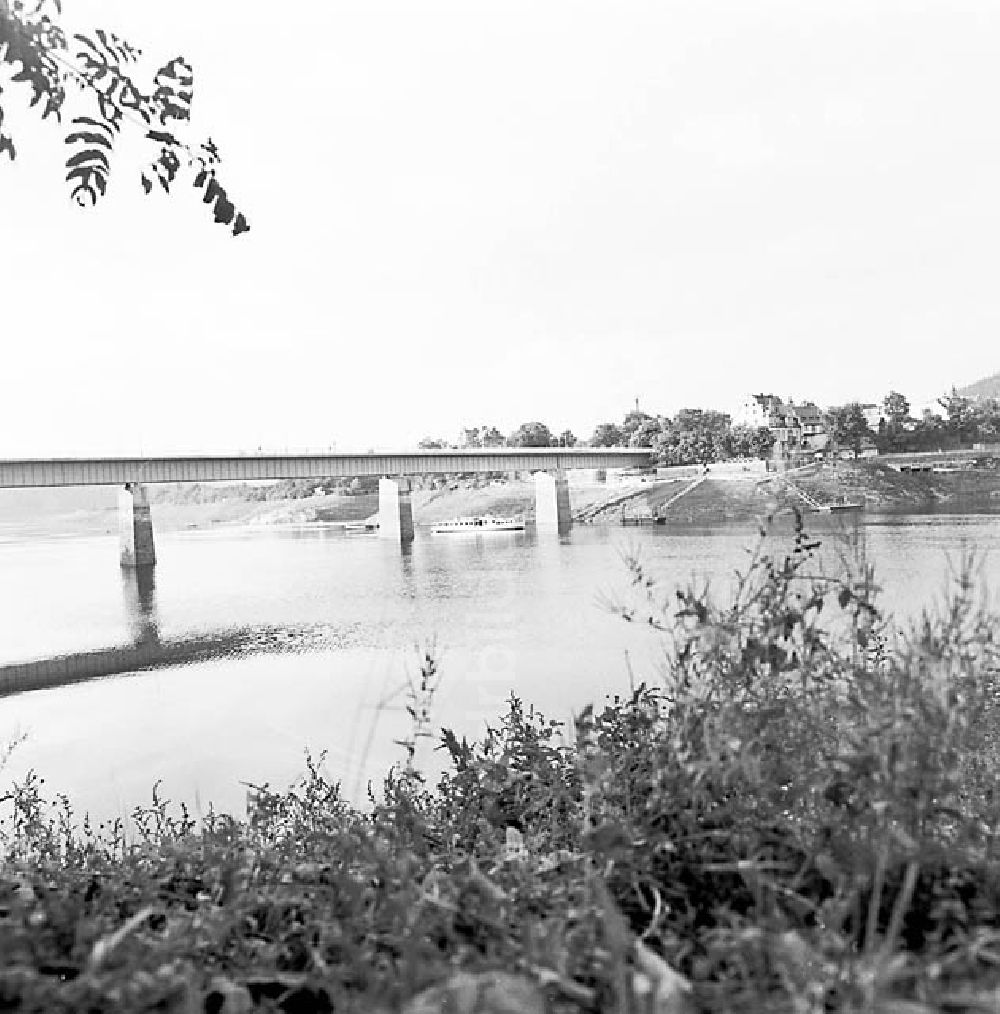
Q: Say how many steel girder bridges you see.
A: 1